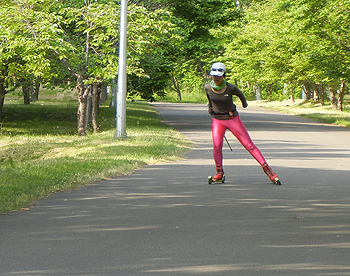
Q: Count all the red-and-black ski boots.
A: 2